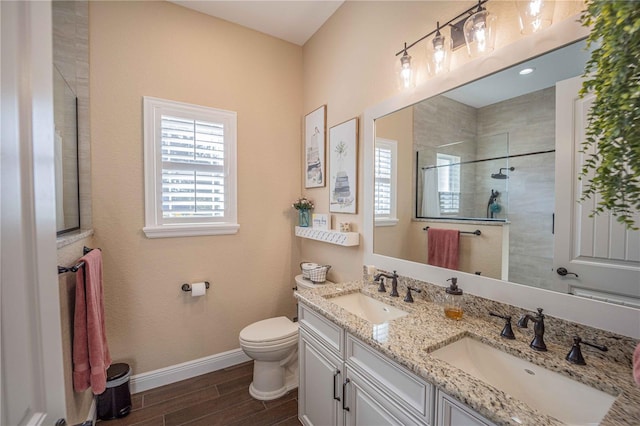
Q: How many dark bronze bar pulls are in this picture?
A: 2